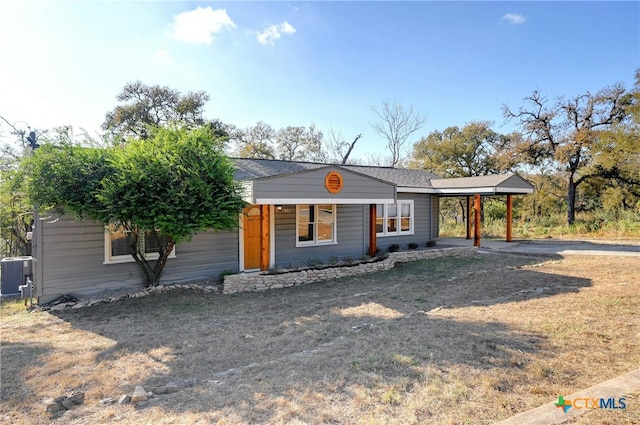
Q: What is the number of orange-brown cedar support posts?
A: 5